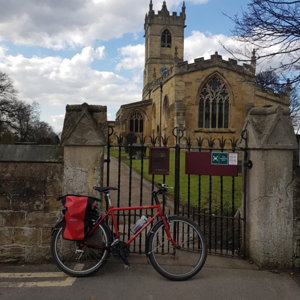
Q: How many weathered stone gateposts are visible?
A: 2